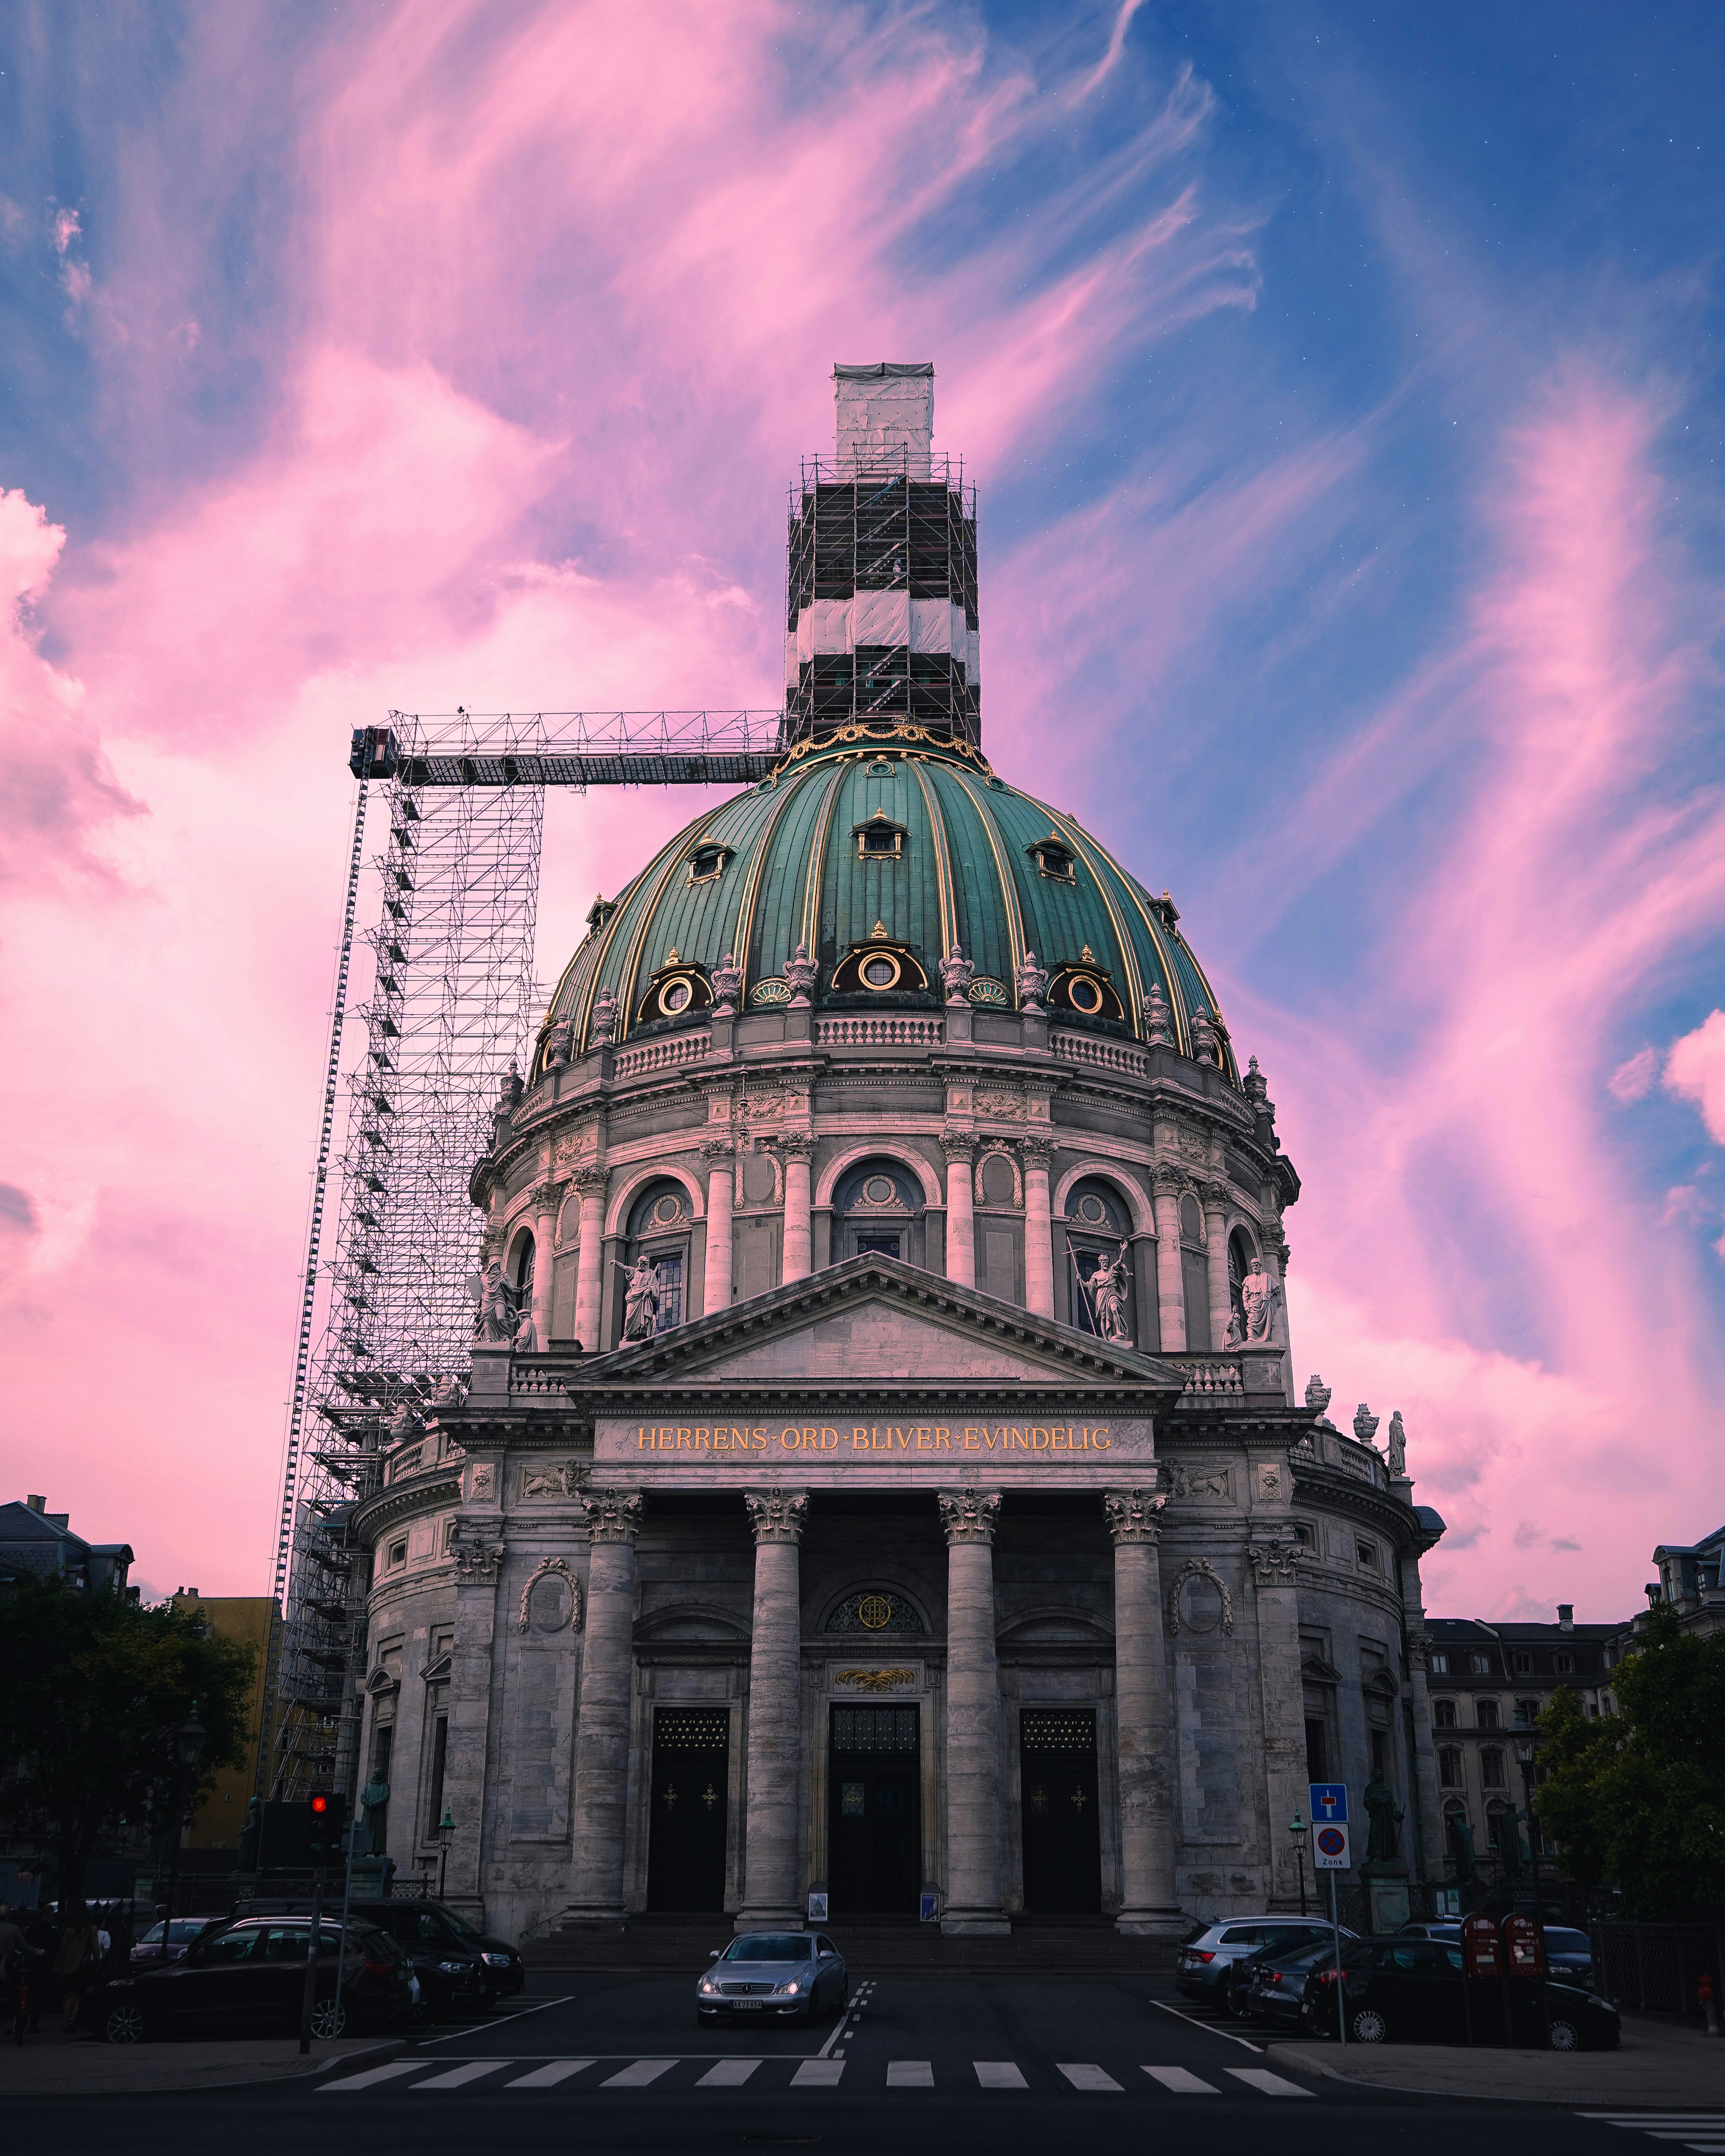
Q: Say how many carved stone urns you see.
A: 14